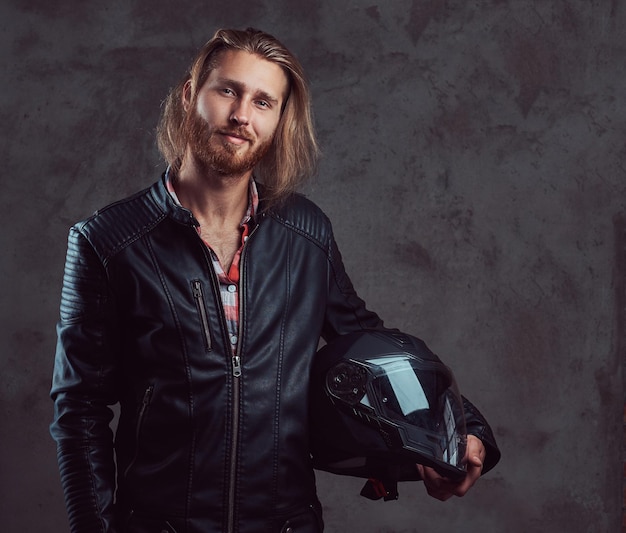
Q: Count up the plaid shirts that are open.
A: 1